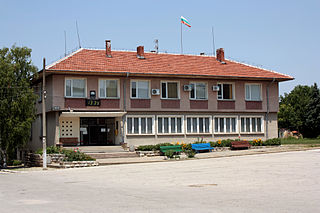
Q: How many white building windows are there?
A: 12